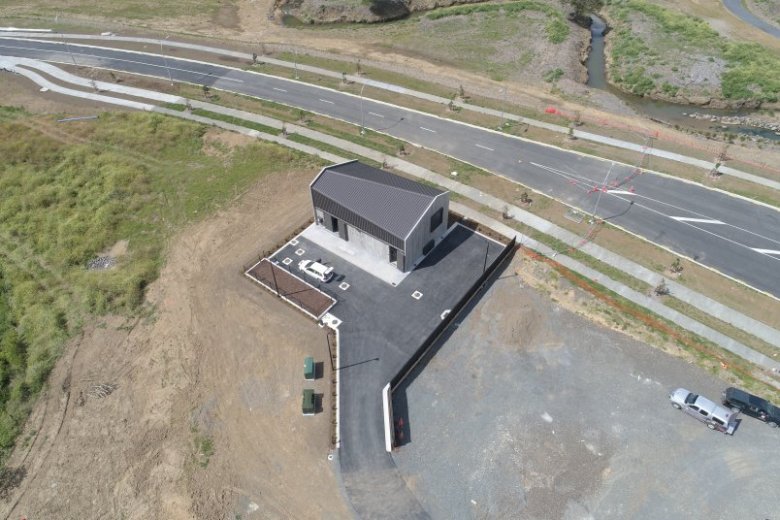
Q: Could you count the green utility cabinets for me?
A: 2